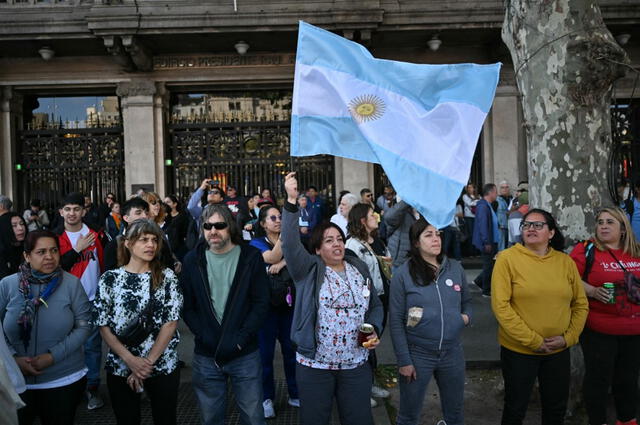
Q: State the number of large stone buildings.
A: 1